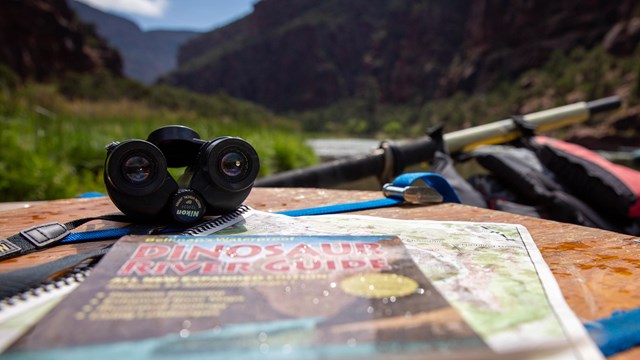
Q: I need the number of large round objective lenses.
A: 2